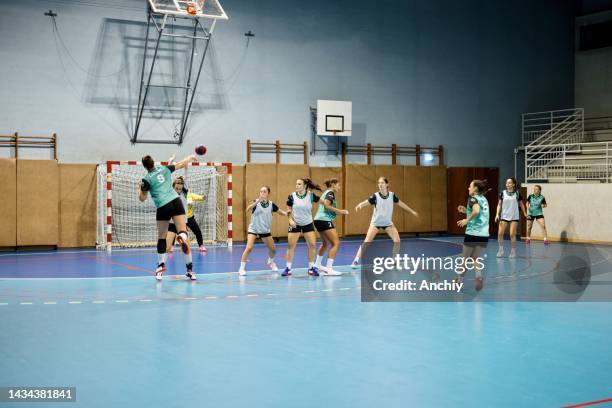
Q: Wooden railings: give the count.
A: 3